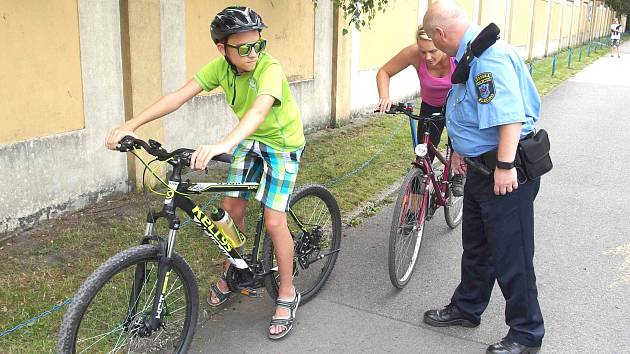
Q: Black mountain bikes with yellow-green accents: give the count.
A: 1